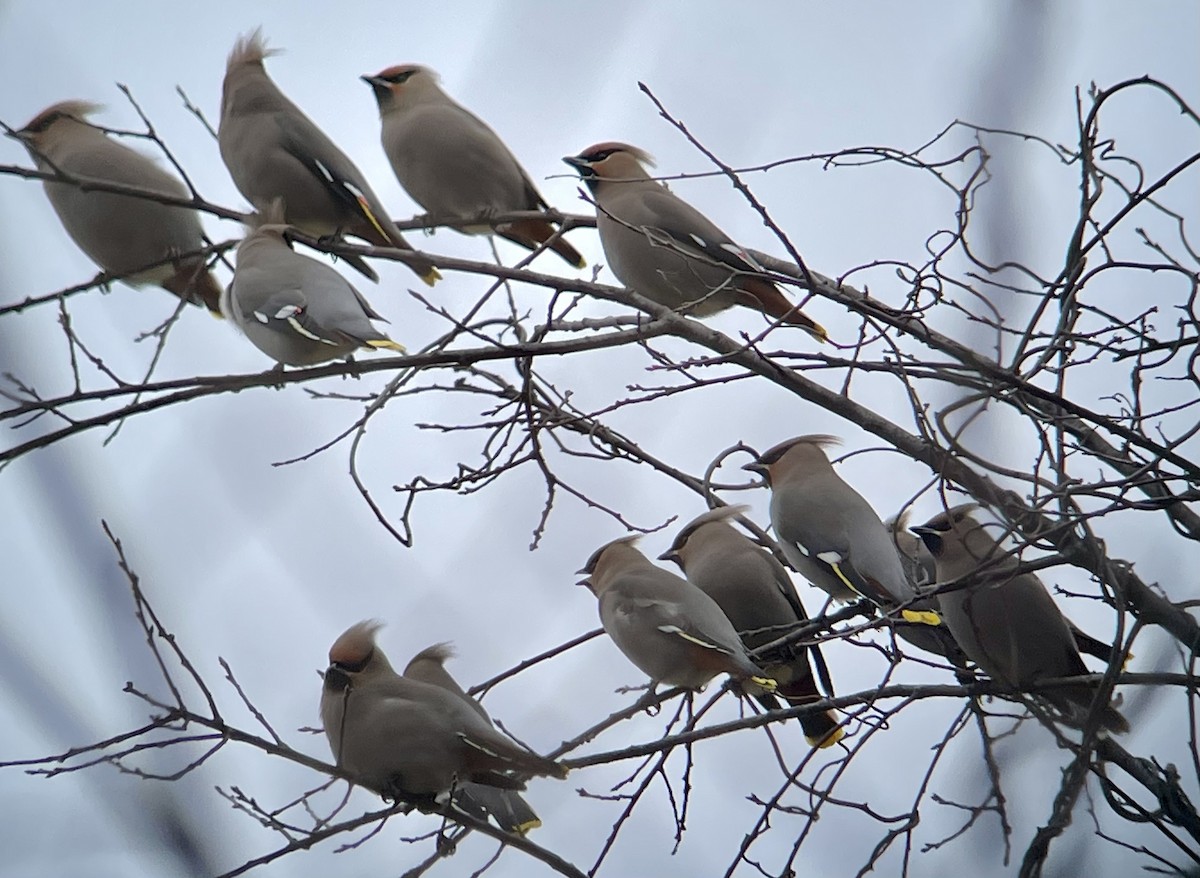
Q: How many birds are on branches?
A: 12